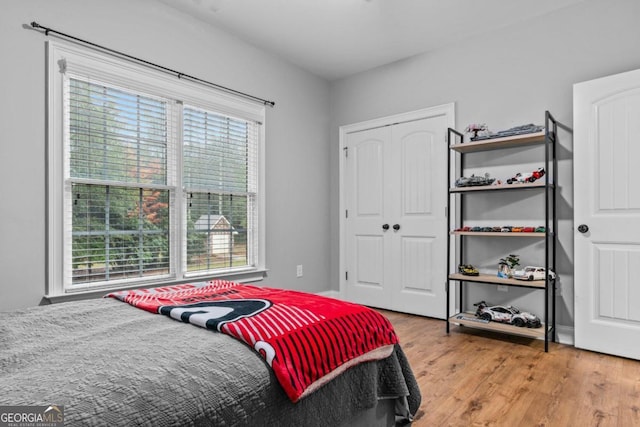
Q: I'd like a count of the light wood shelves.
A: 5